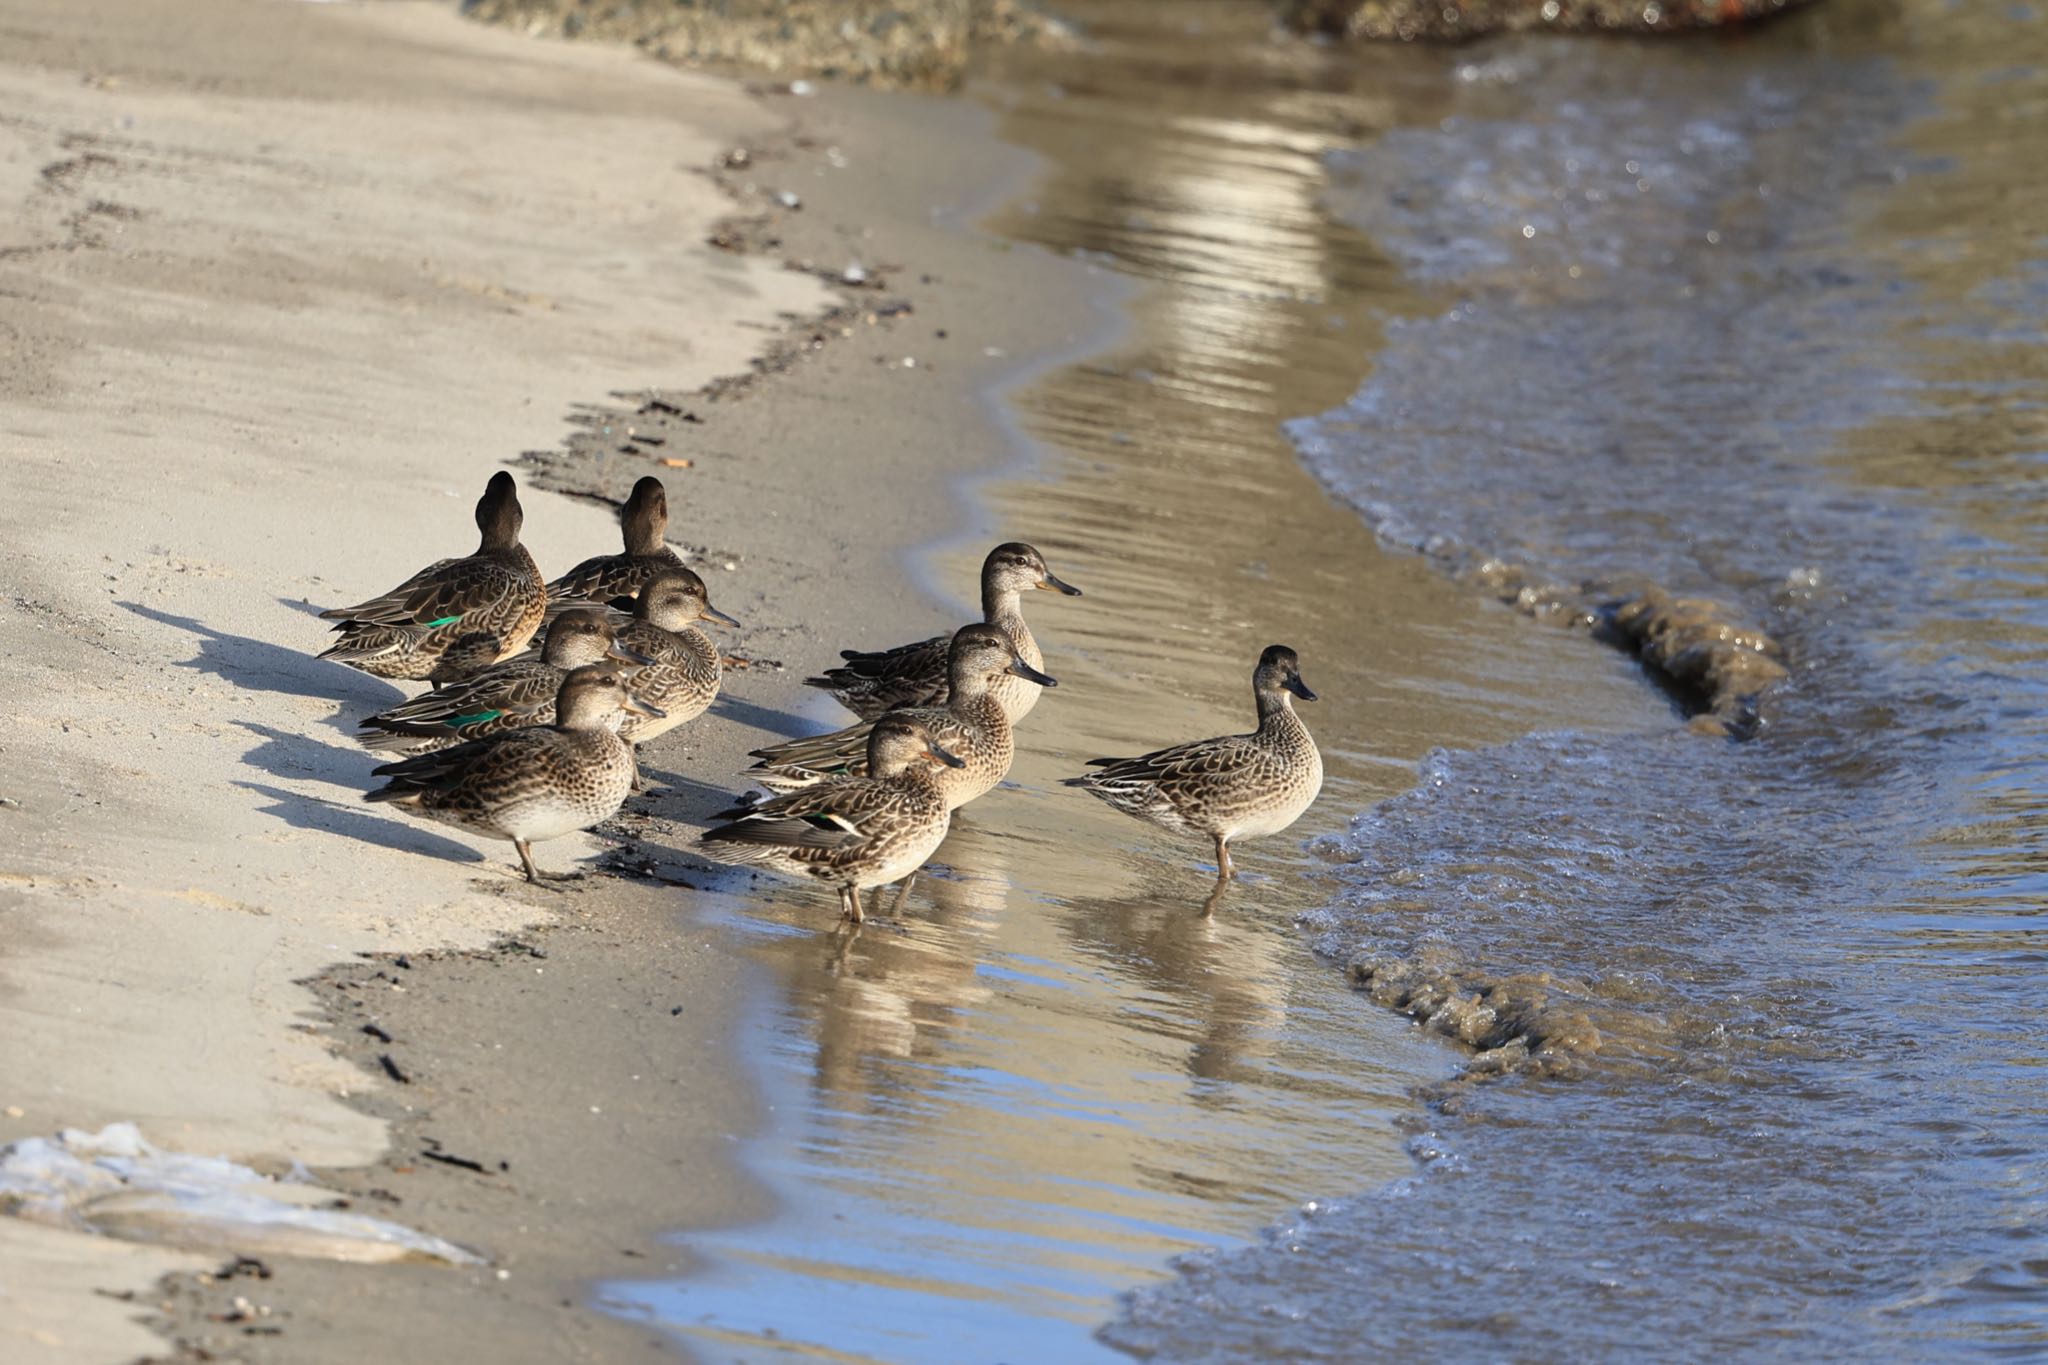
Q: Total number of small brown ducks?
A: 9